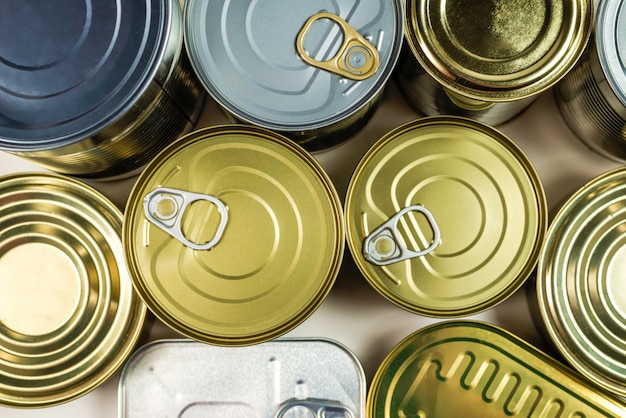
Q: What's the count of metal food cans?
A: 10